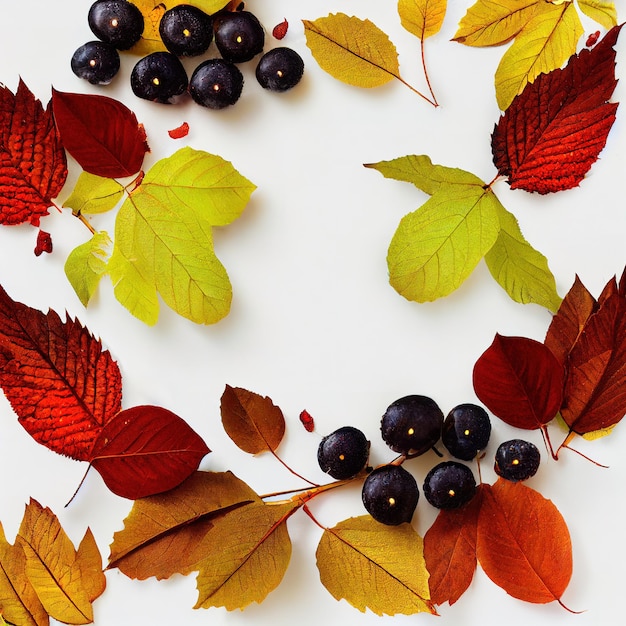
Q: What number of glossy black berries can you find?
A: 13